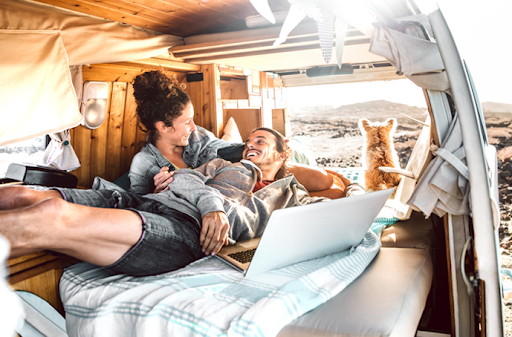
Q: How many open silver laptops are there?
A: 1